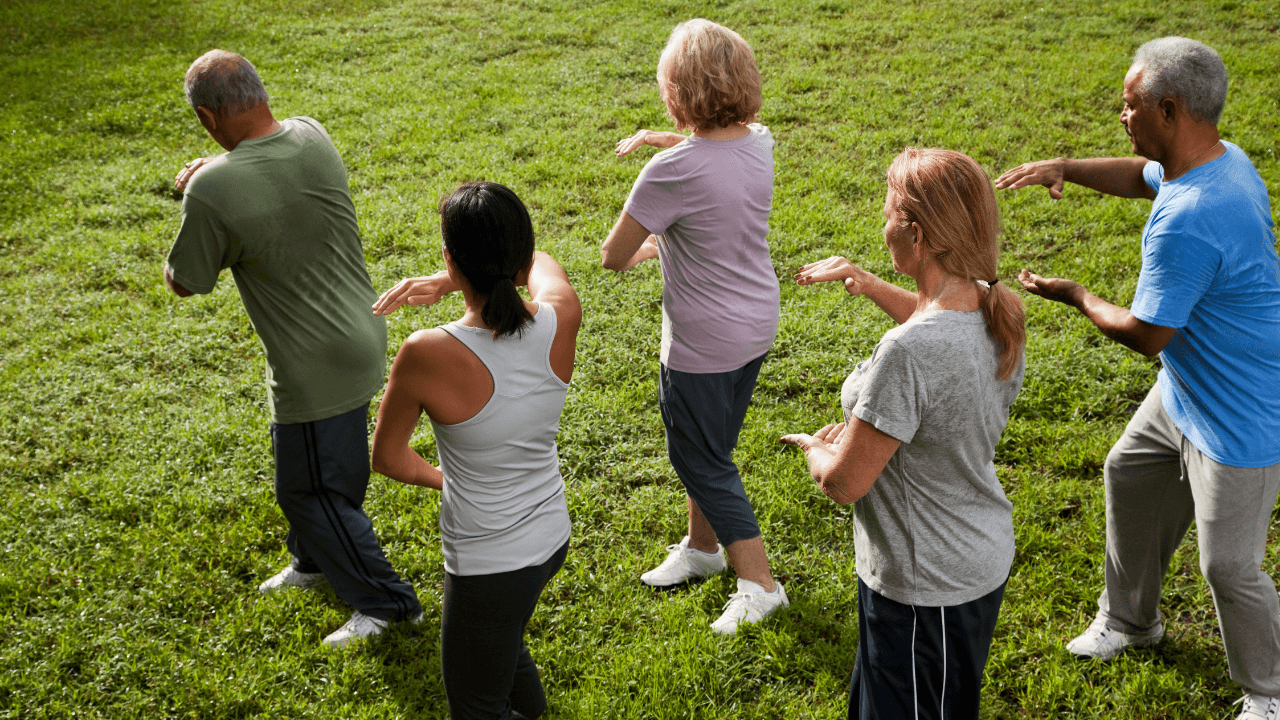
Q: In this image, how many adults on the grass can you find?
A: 5